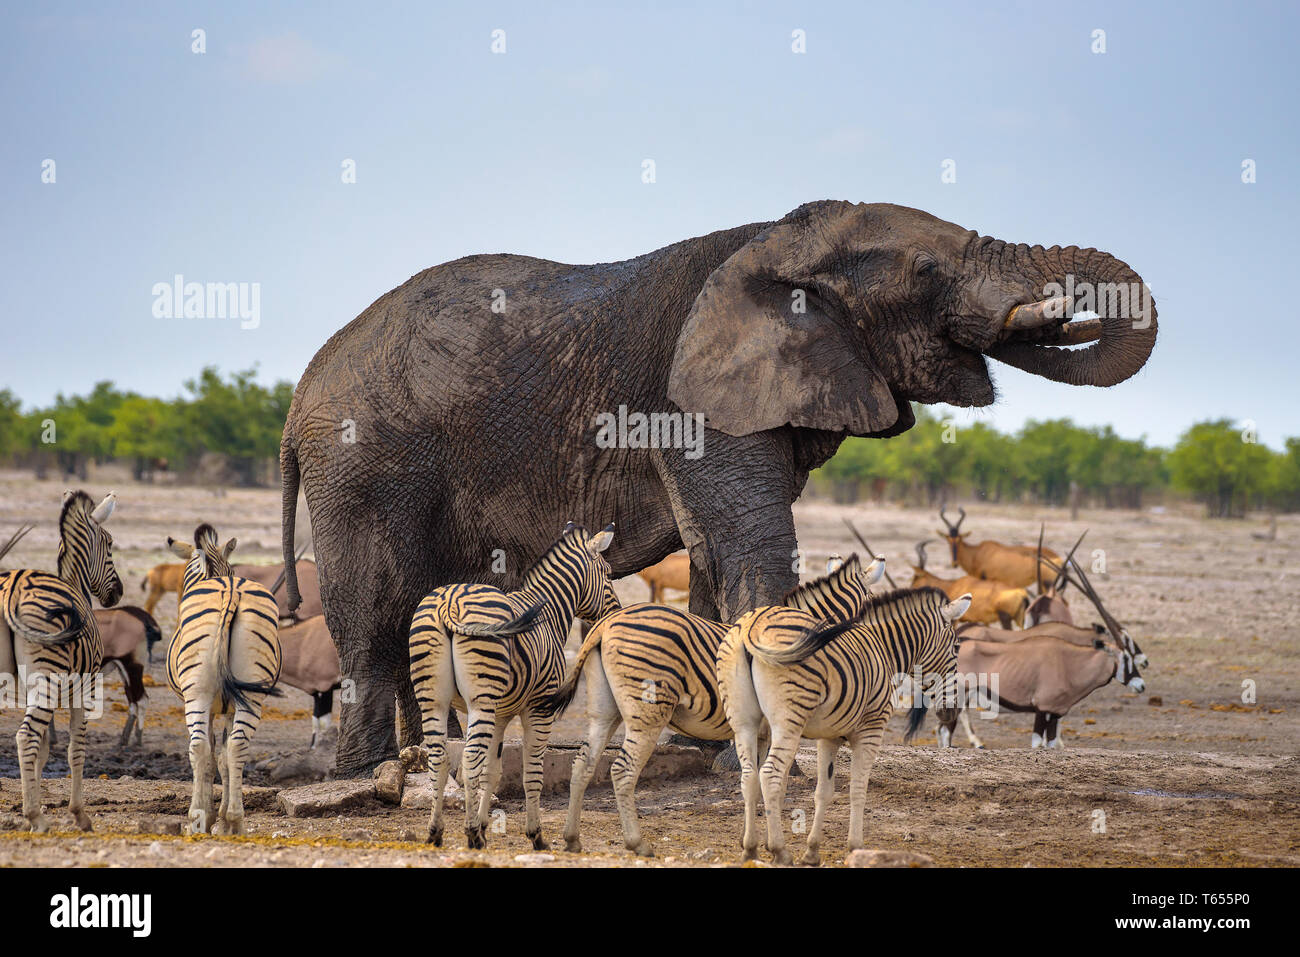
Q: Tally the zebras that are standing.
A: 5